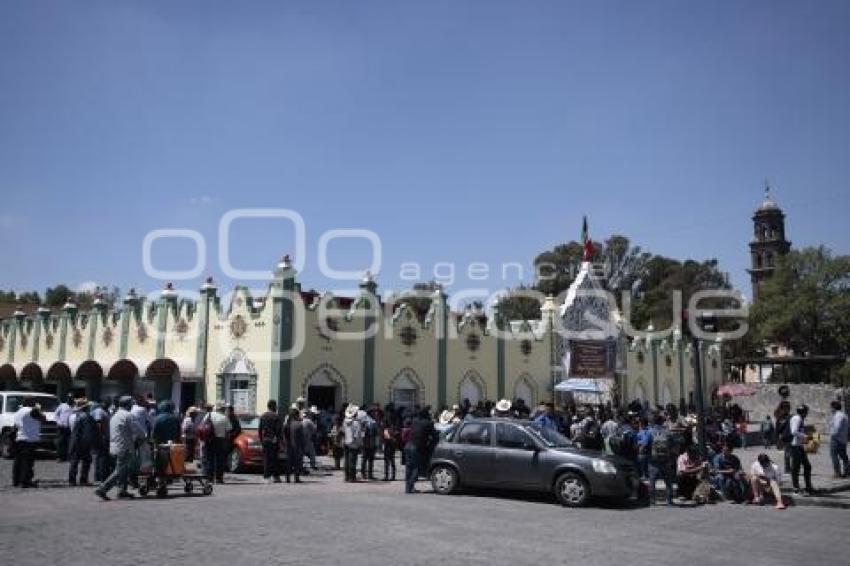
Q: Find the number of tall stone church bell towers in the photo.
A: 1